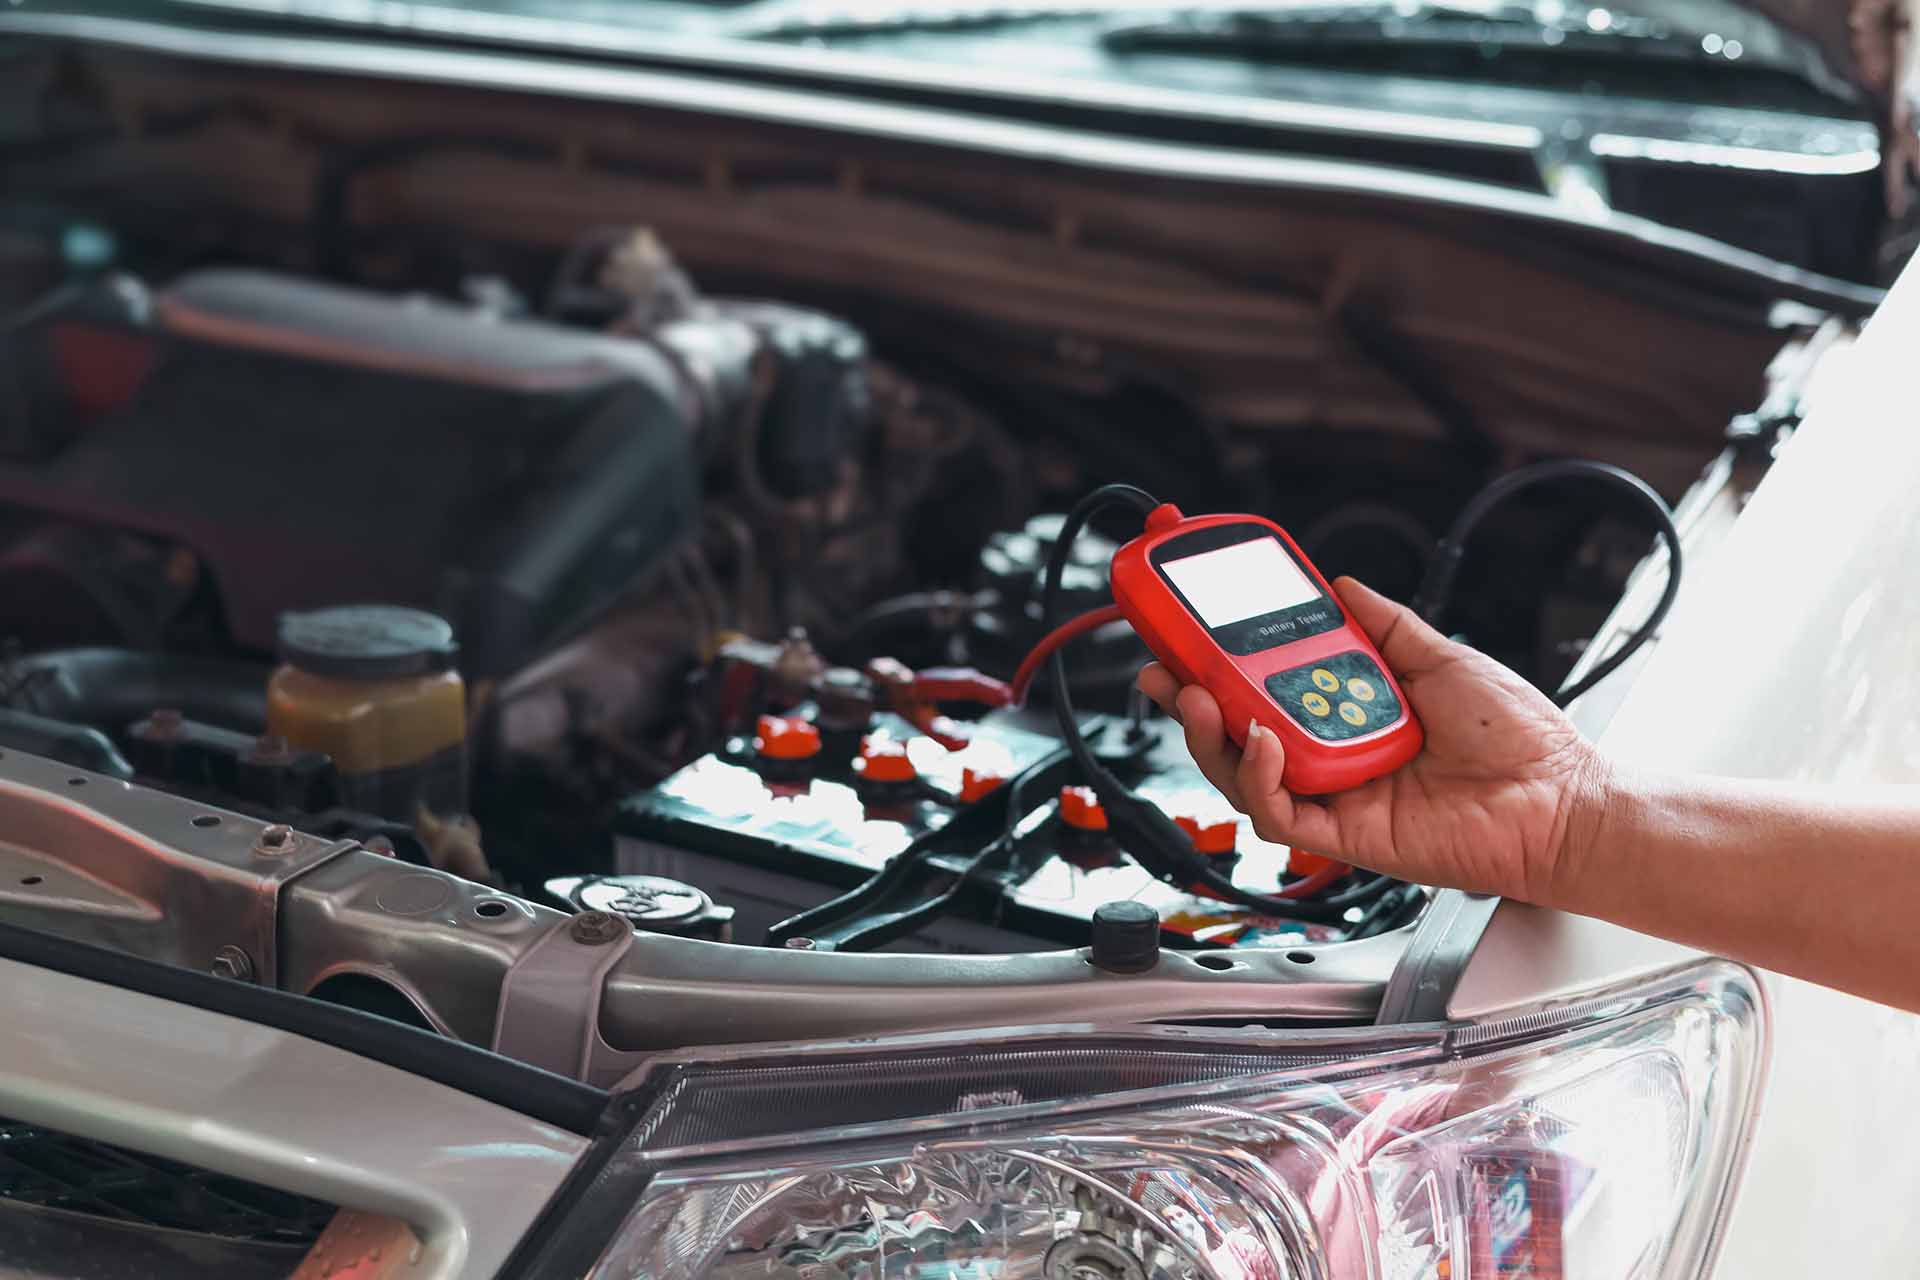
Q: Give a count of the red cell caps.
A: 6